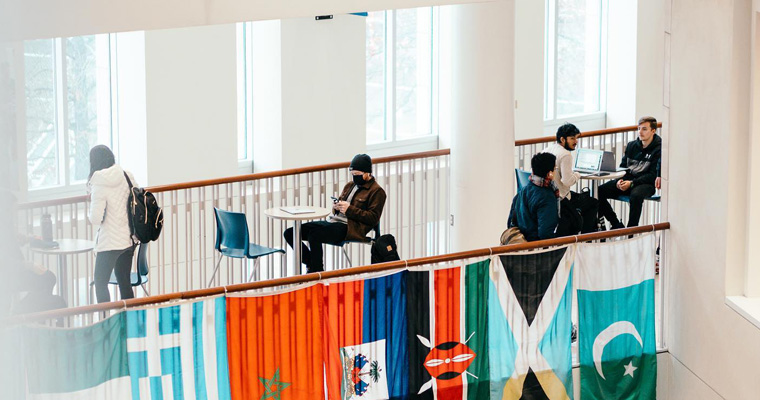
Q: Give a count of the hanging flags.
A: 7